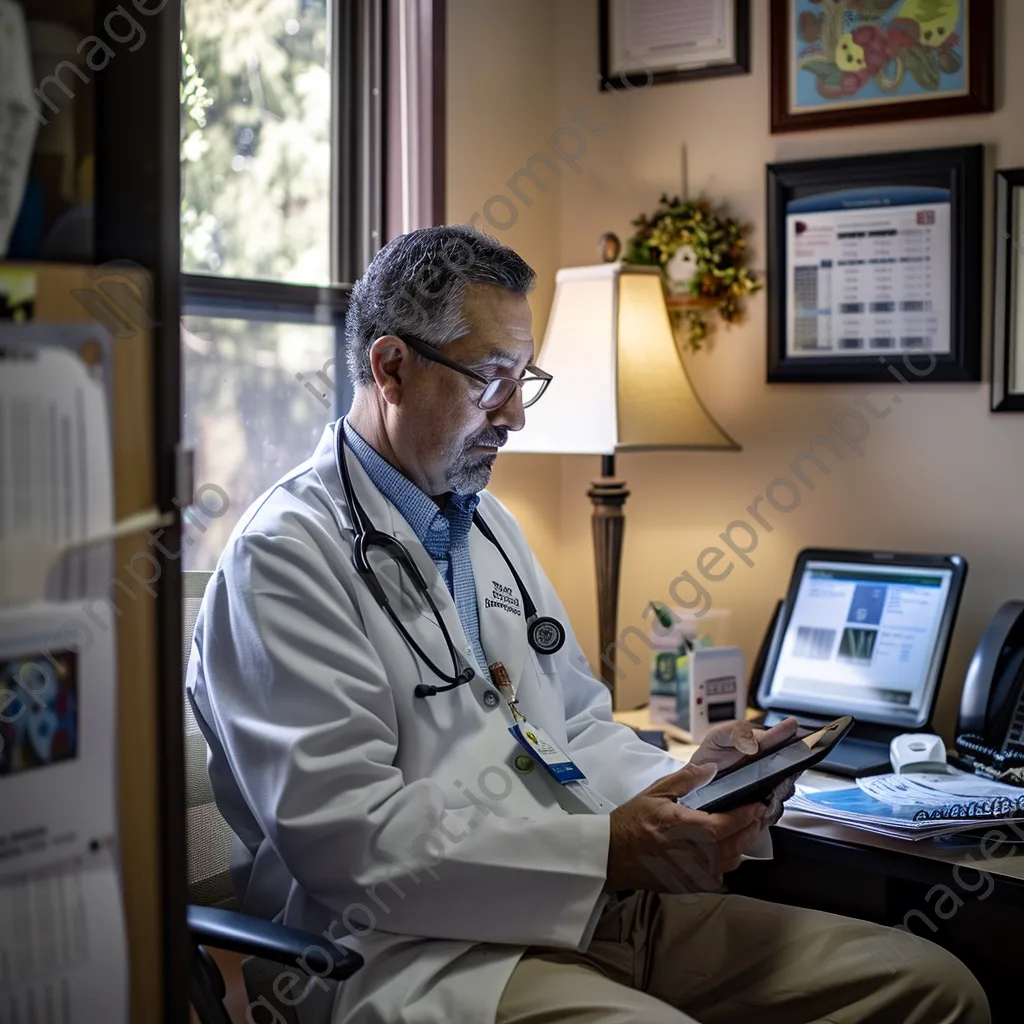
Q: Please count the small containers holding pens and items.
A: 1